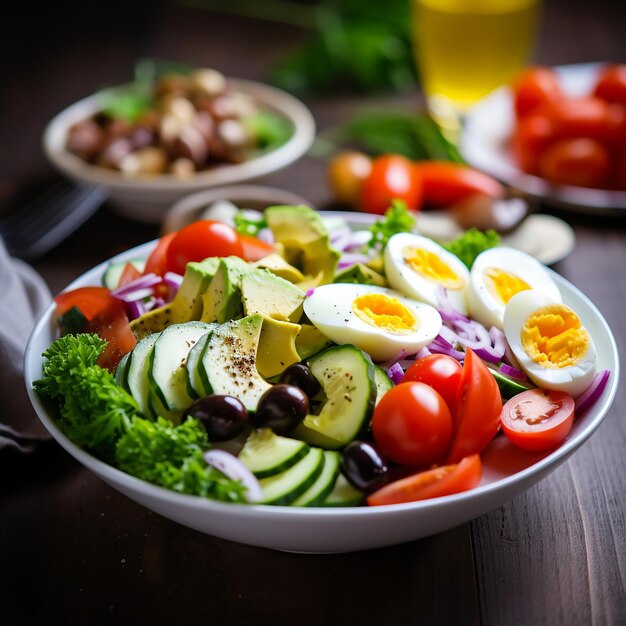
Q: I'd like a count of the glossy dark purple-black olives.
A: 4